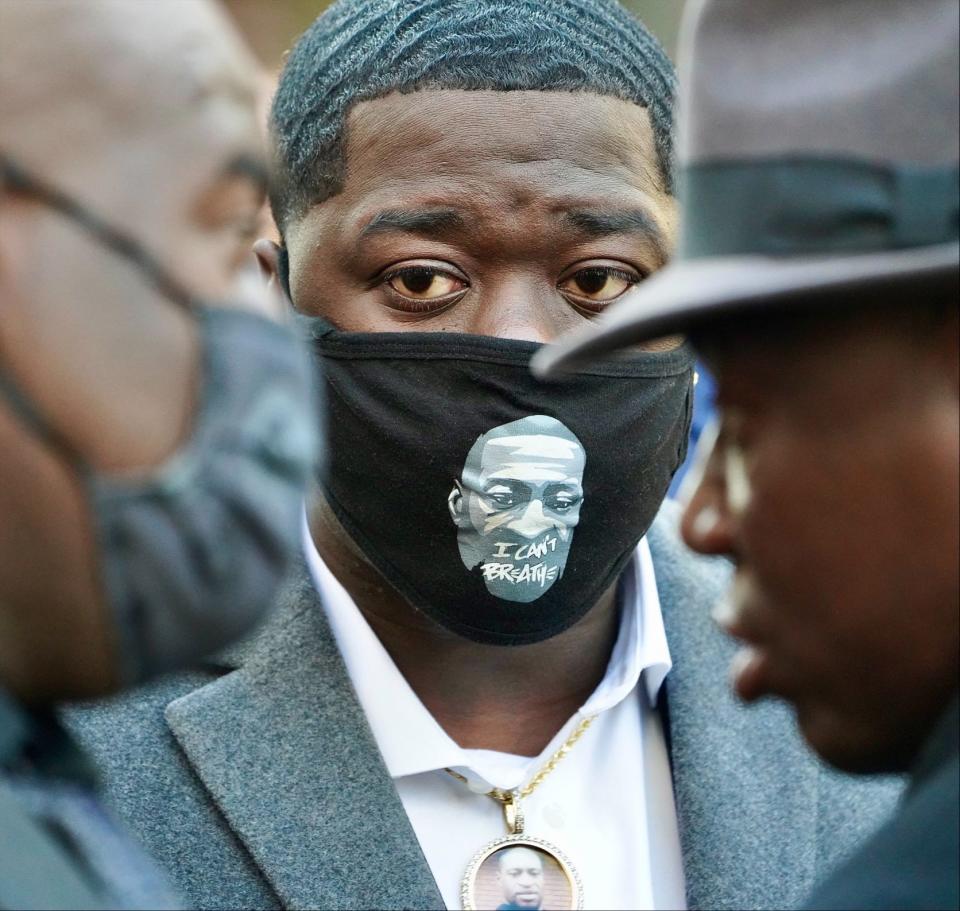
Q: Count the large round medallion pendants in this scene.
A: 1